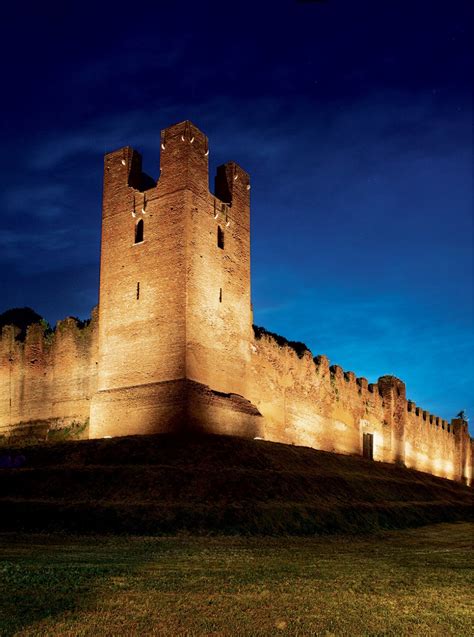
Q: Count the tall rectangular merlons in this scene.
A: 3